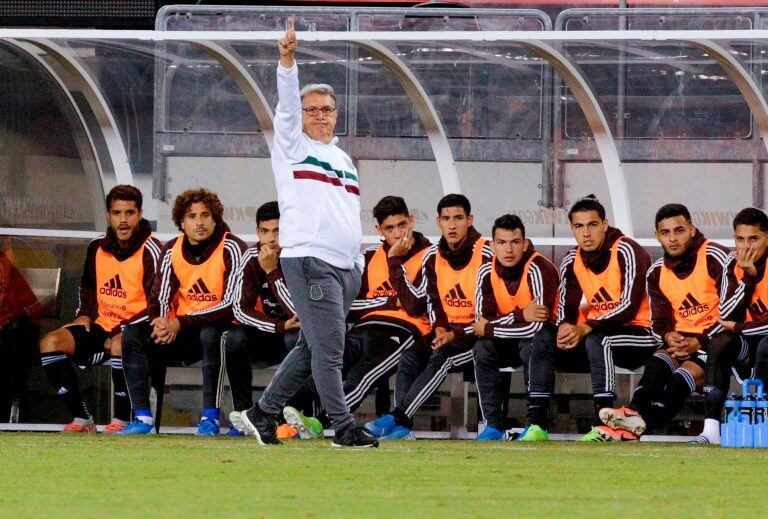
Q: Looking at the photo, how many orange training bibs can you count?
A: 8